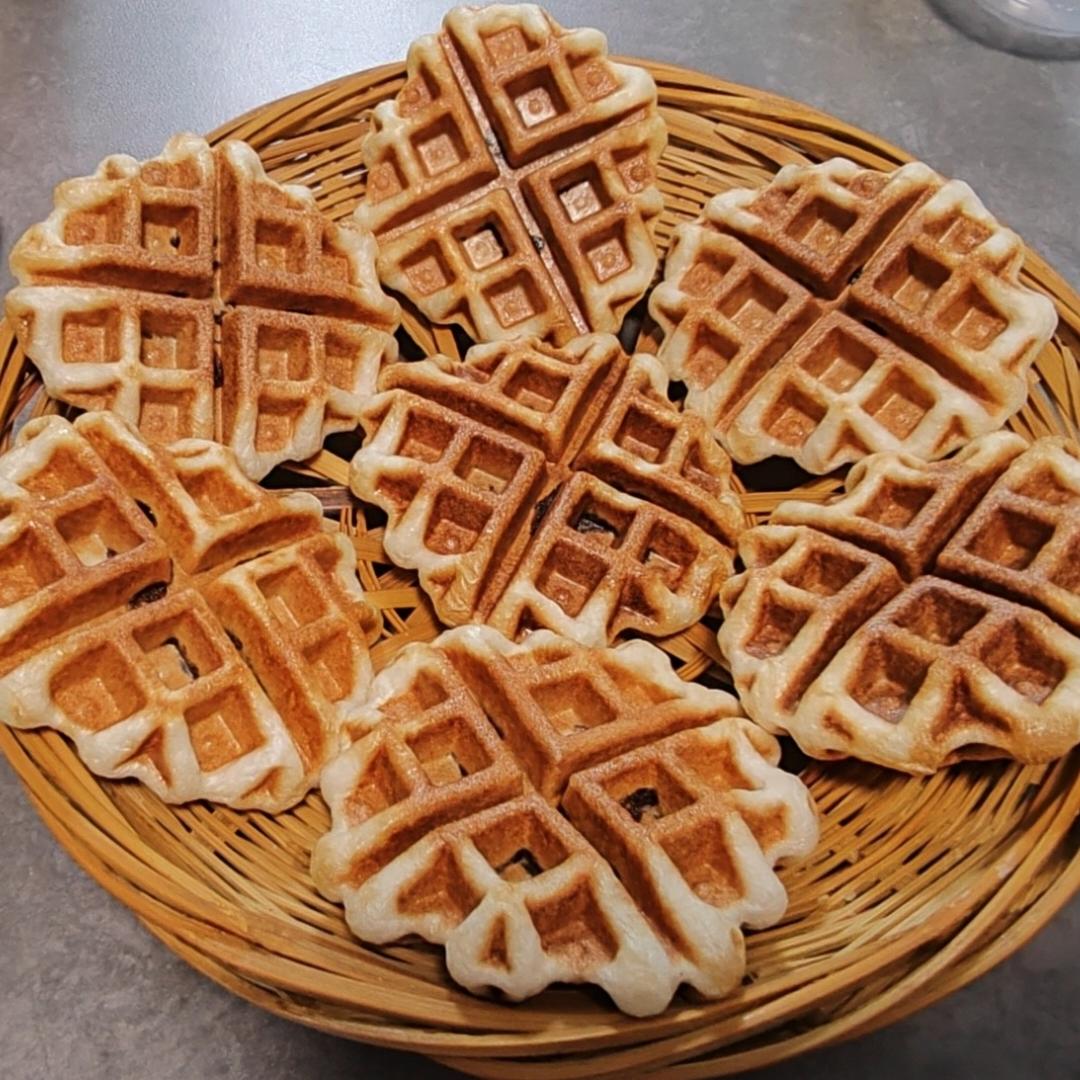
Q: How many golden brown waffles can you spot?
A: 7